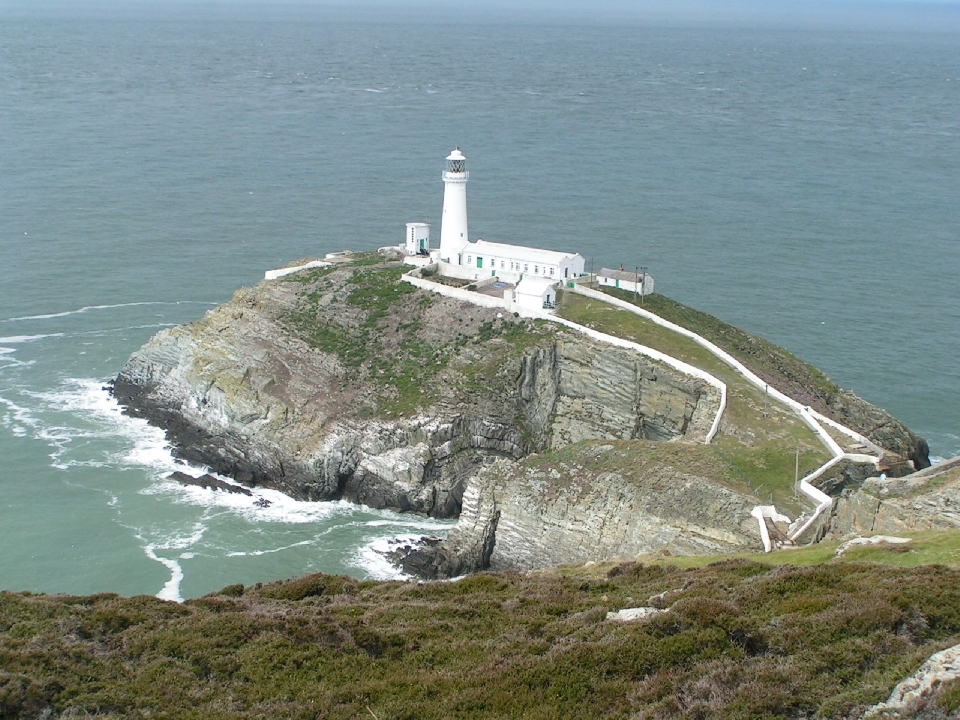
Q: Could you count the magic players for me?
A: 0